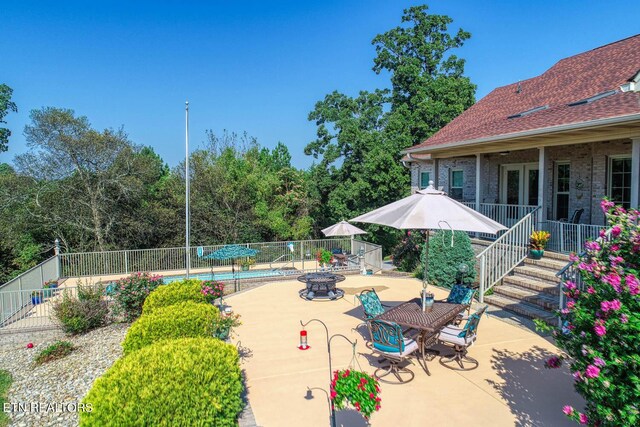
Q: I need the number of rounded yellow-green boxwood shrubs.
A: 3